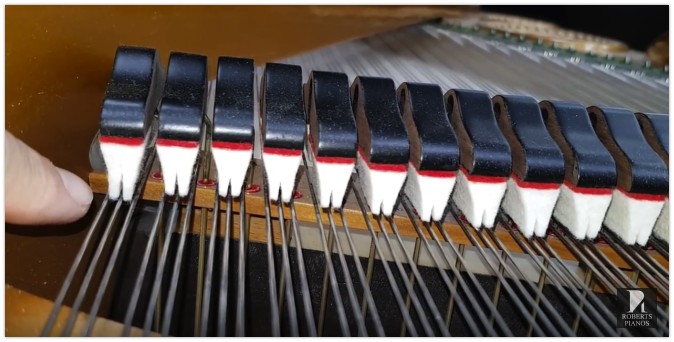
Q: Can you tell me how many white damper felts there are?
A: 12